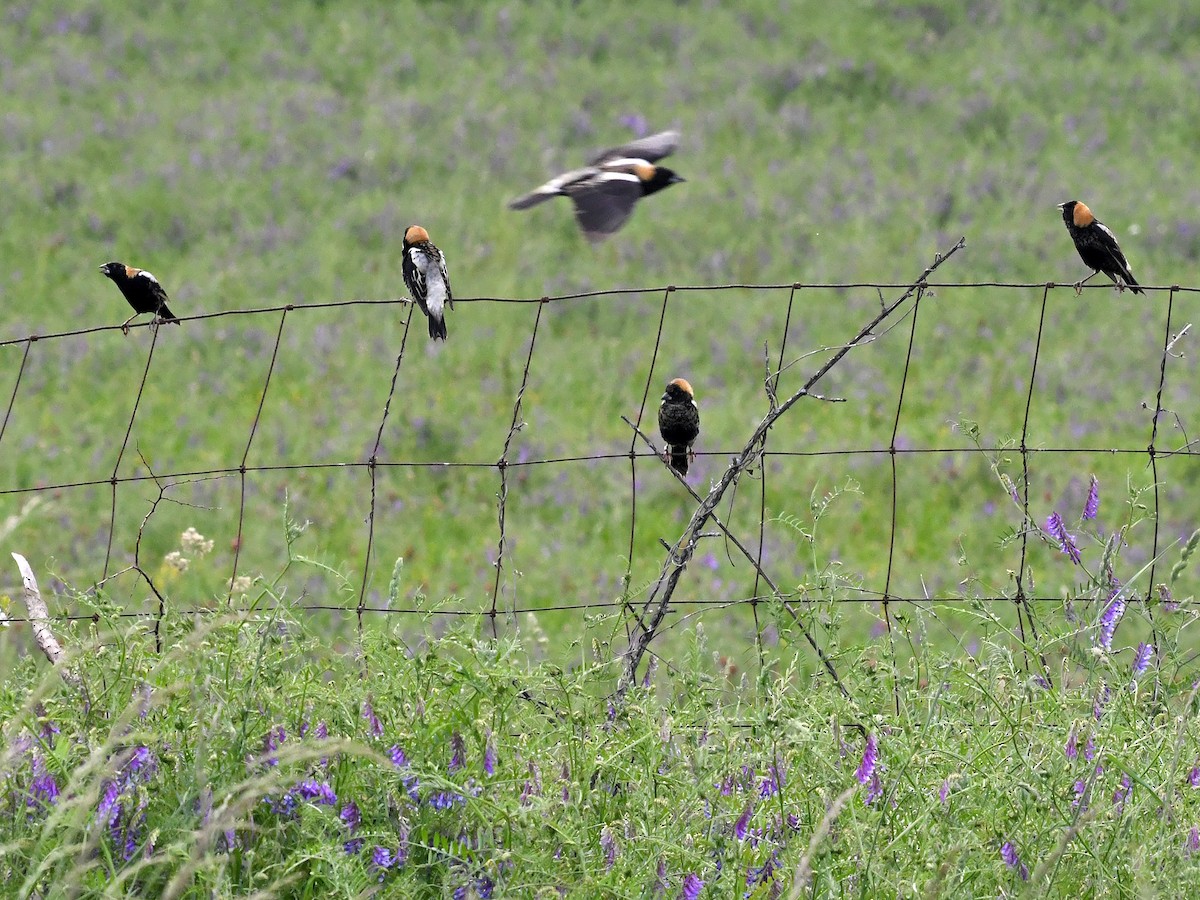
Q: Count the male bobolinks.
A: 5